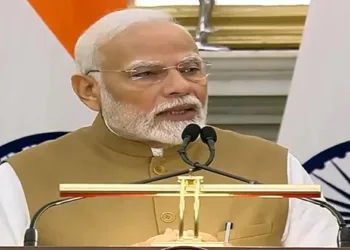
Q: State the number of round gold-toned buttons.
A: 2